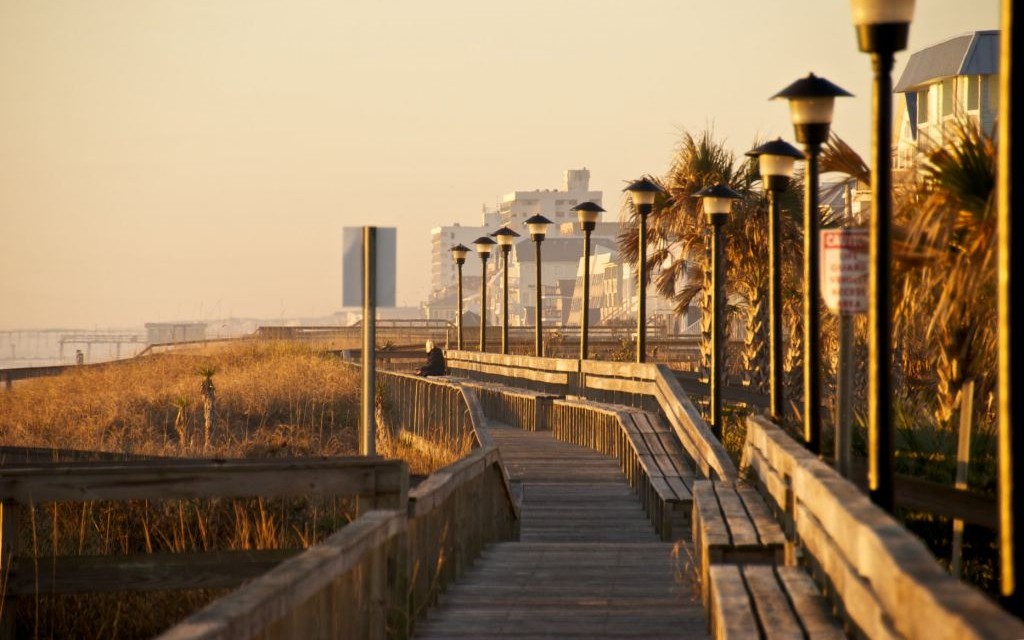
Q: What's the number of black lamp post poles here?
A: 11